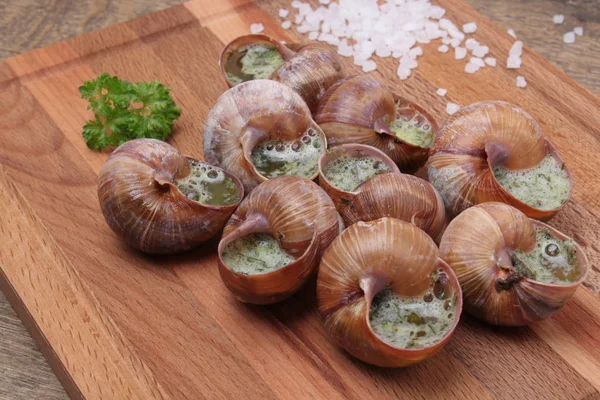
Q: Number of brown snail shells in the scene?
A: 9